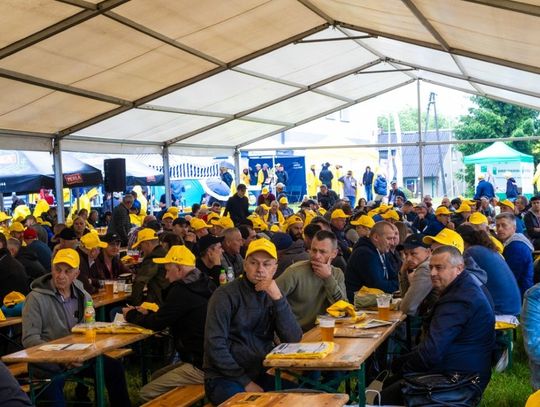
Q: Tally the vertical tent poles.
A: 4